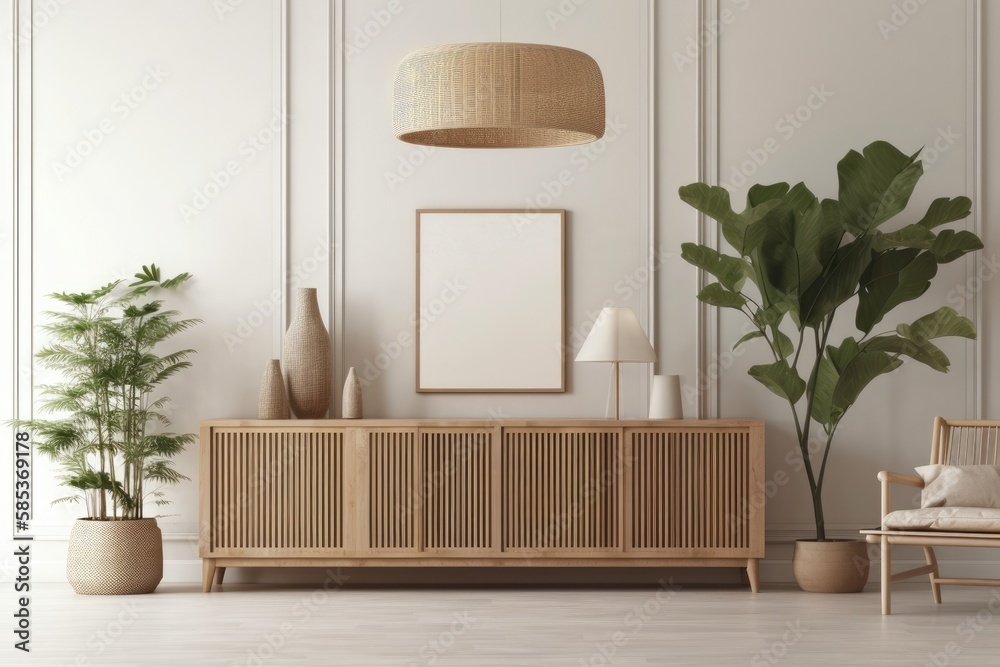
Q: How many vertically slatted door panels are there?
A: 5